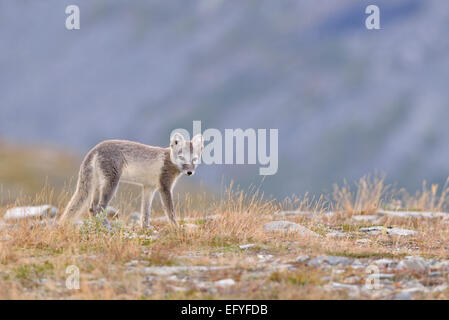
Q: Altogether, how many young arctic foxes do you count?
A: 1